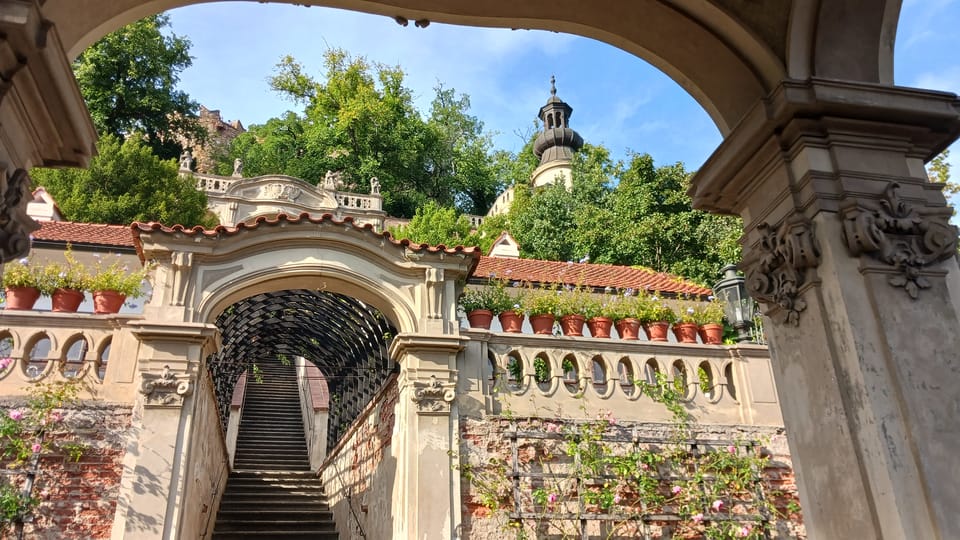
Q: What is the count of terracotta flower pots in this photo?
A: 12